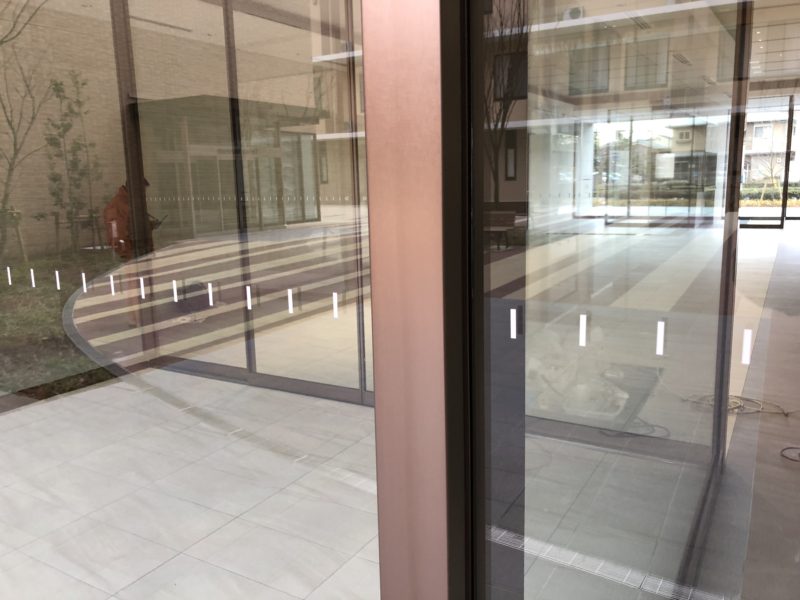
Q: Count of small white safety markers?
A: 15